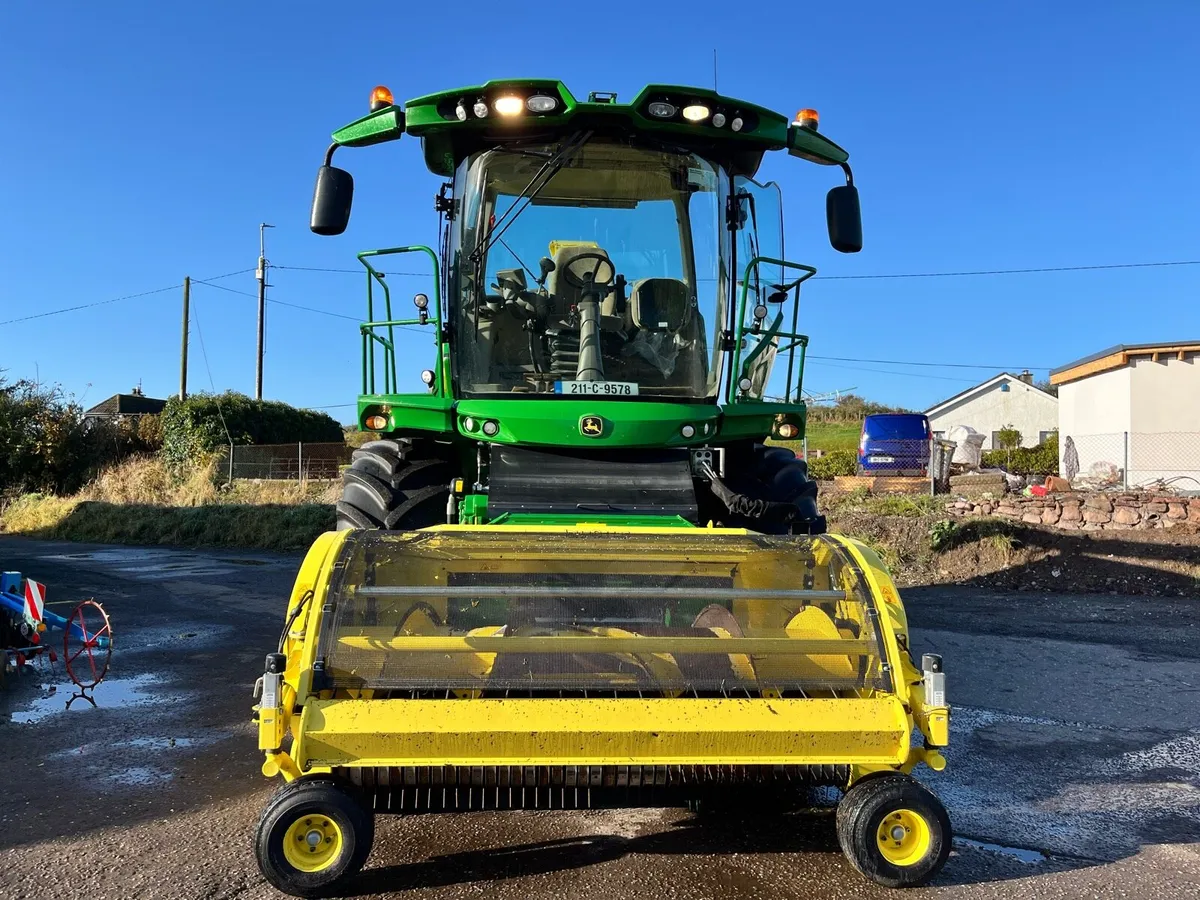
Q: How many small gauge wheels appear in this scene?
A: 2